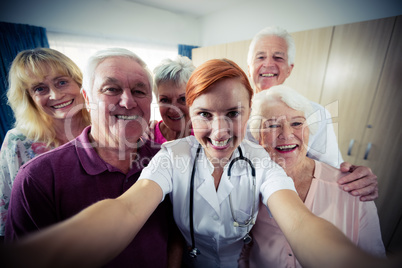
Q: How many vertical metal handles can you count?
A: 2